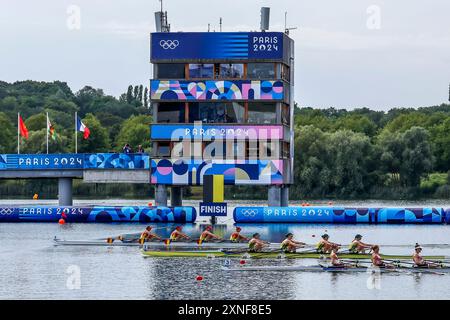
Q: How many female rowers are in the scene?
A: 11